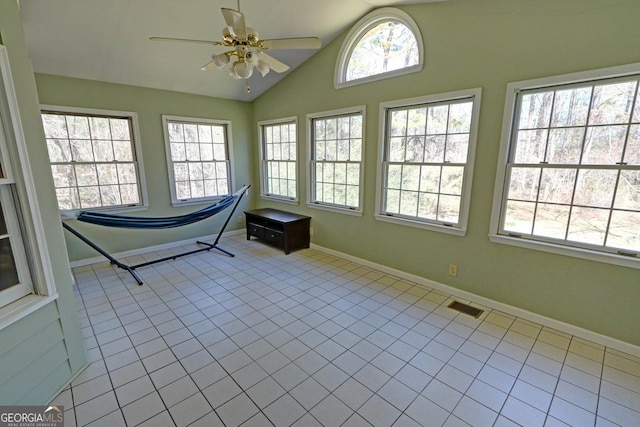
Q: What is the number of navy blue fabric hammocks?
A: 1